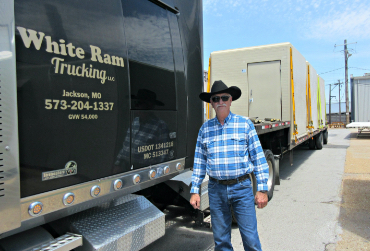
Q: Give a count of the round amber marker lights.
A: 8